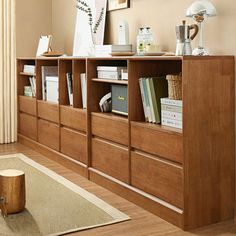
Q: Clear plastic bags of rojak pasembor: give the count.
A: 0